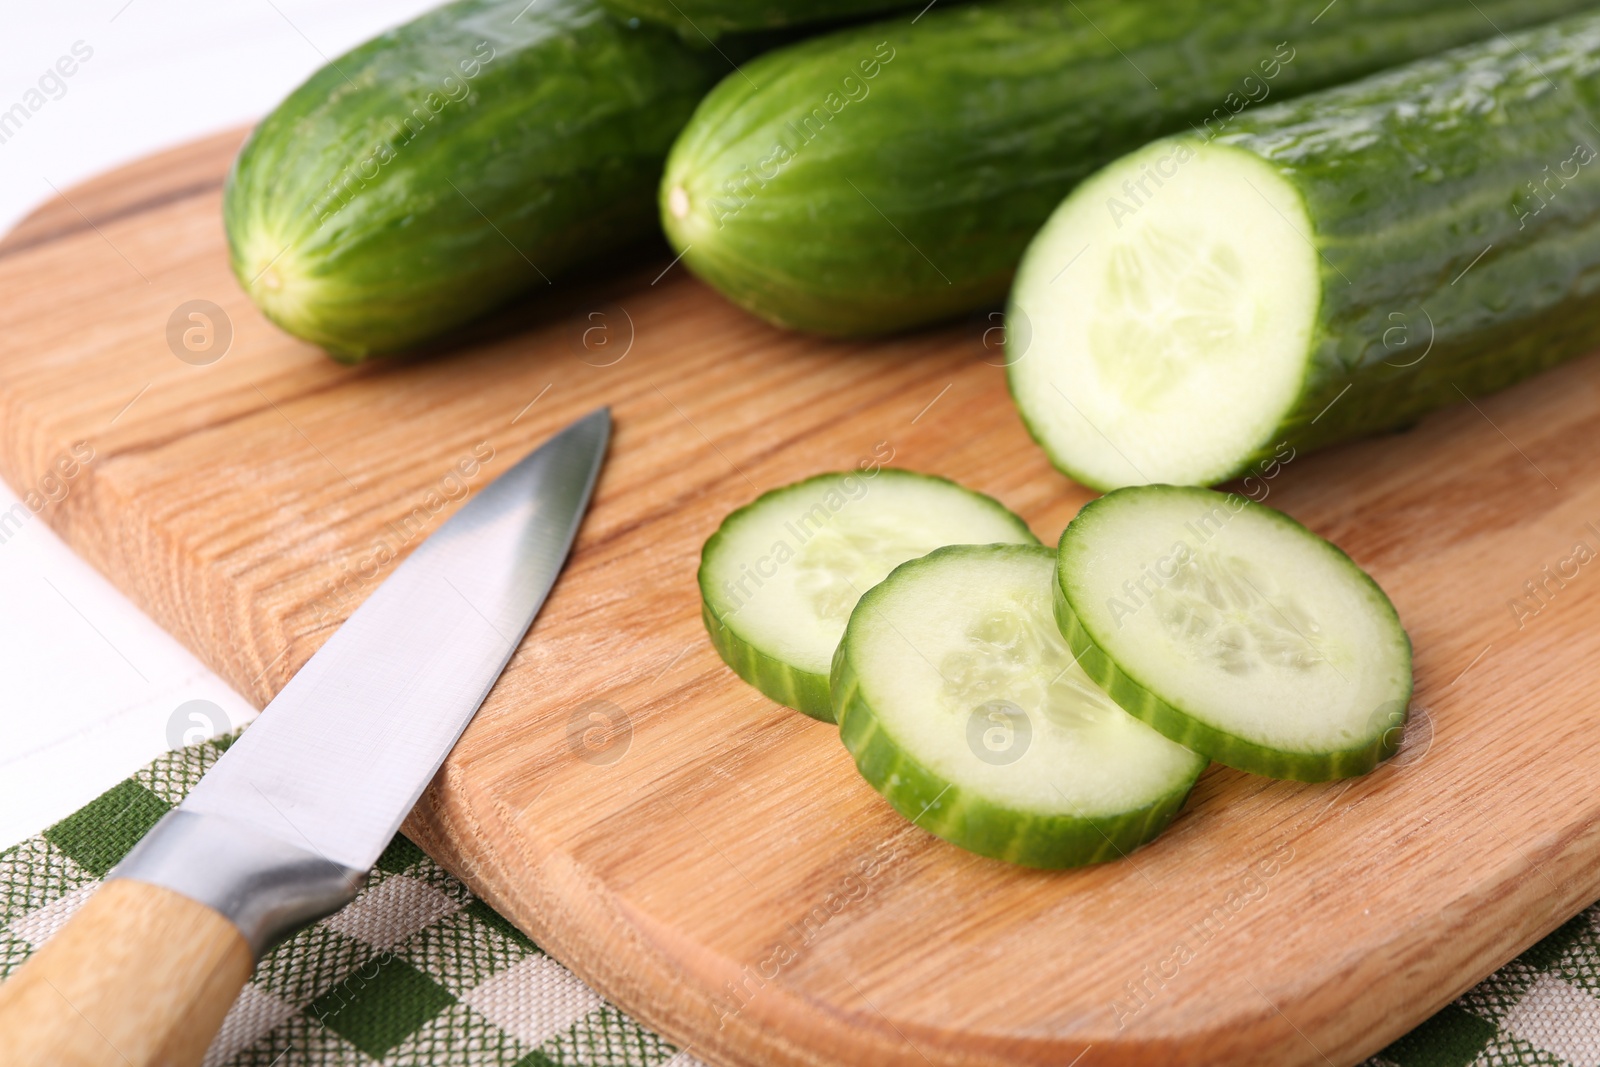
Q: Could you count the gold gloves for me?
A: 0